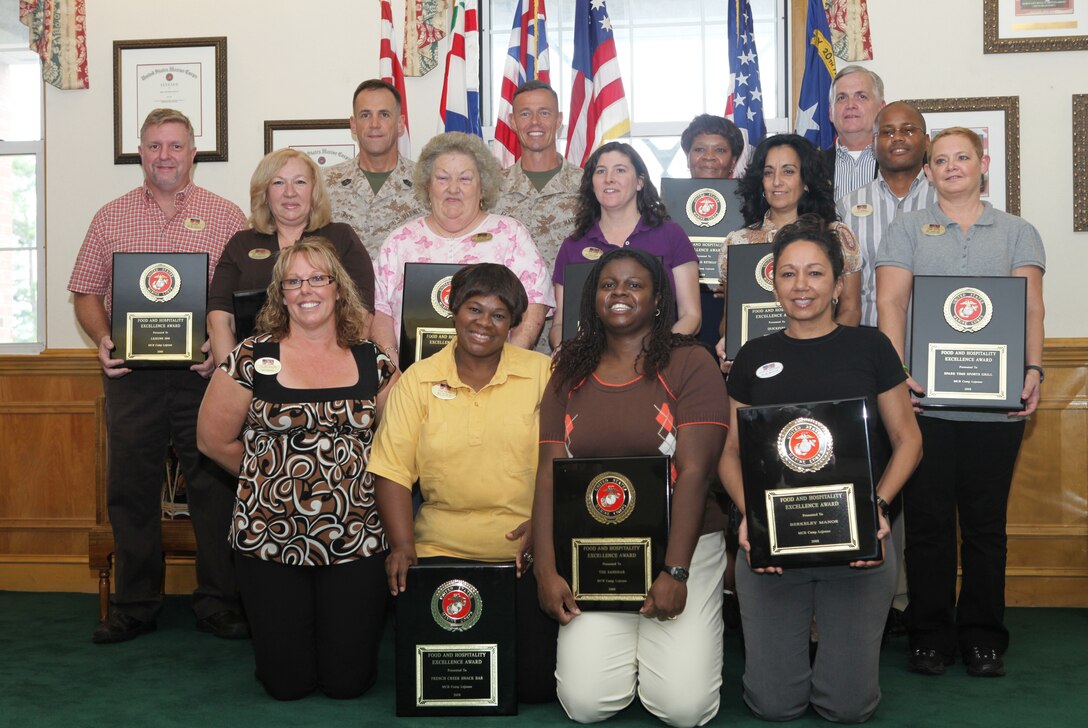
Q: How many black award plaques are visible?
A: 10